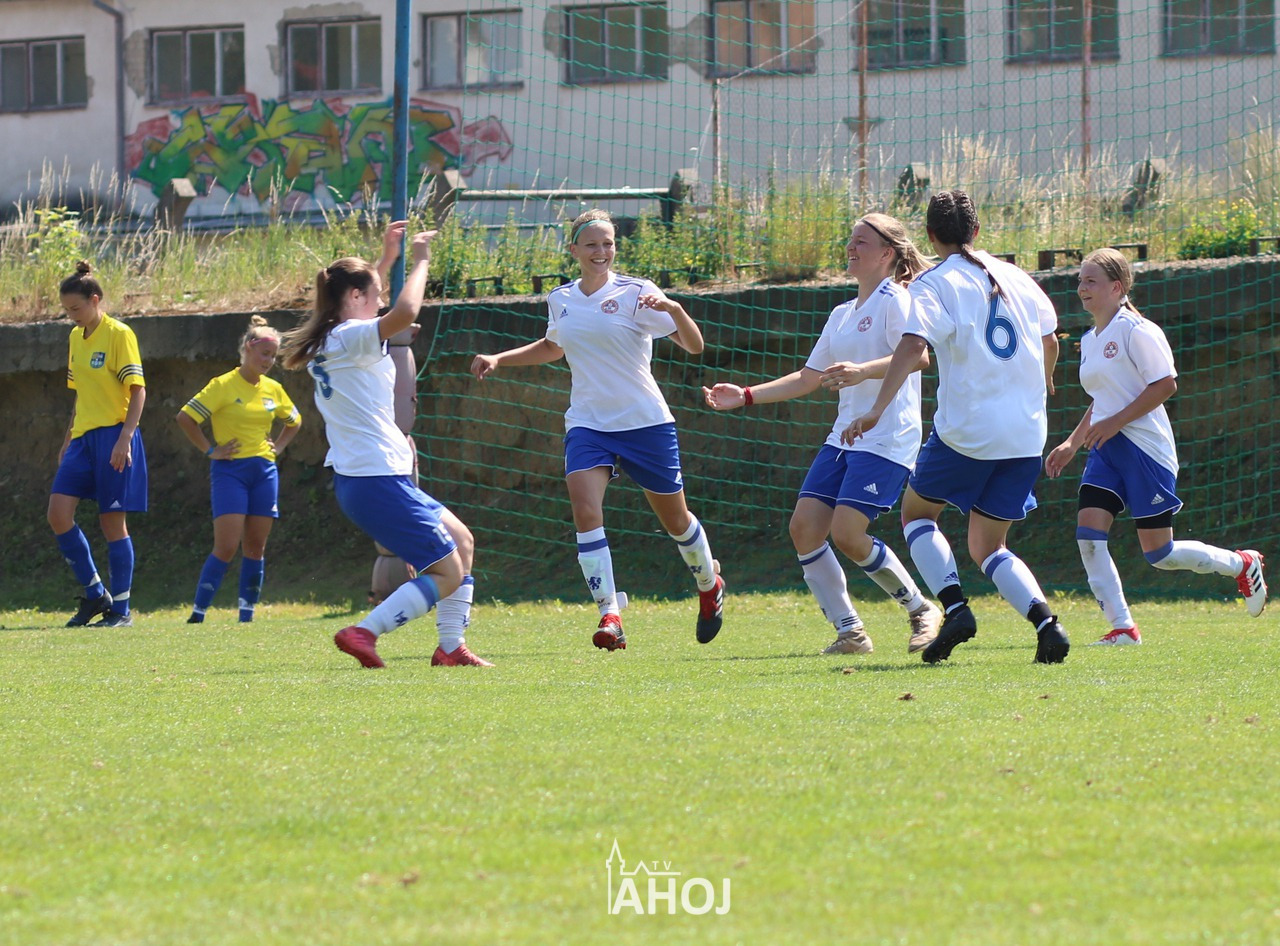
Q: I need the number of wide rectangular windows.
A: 9